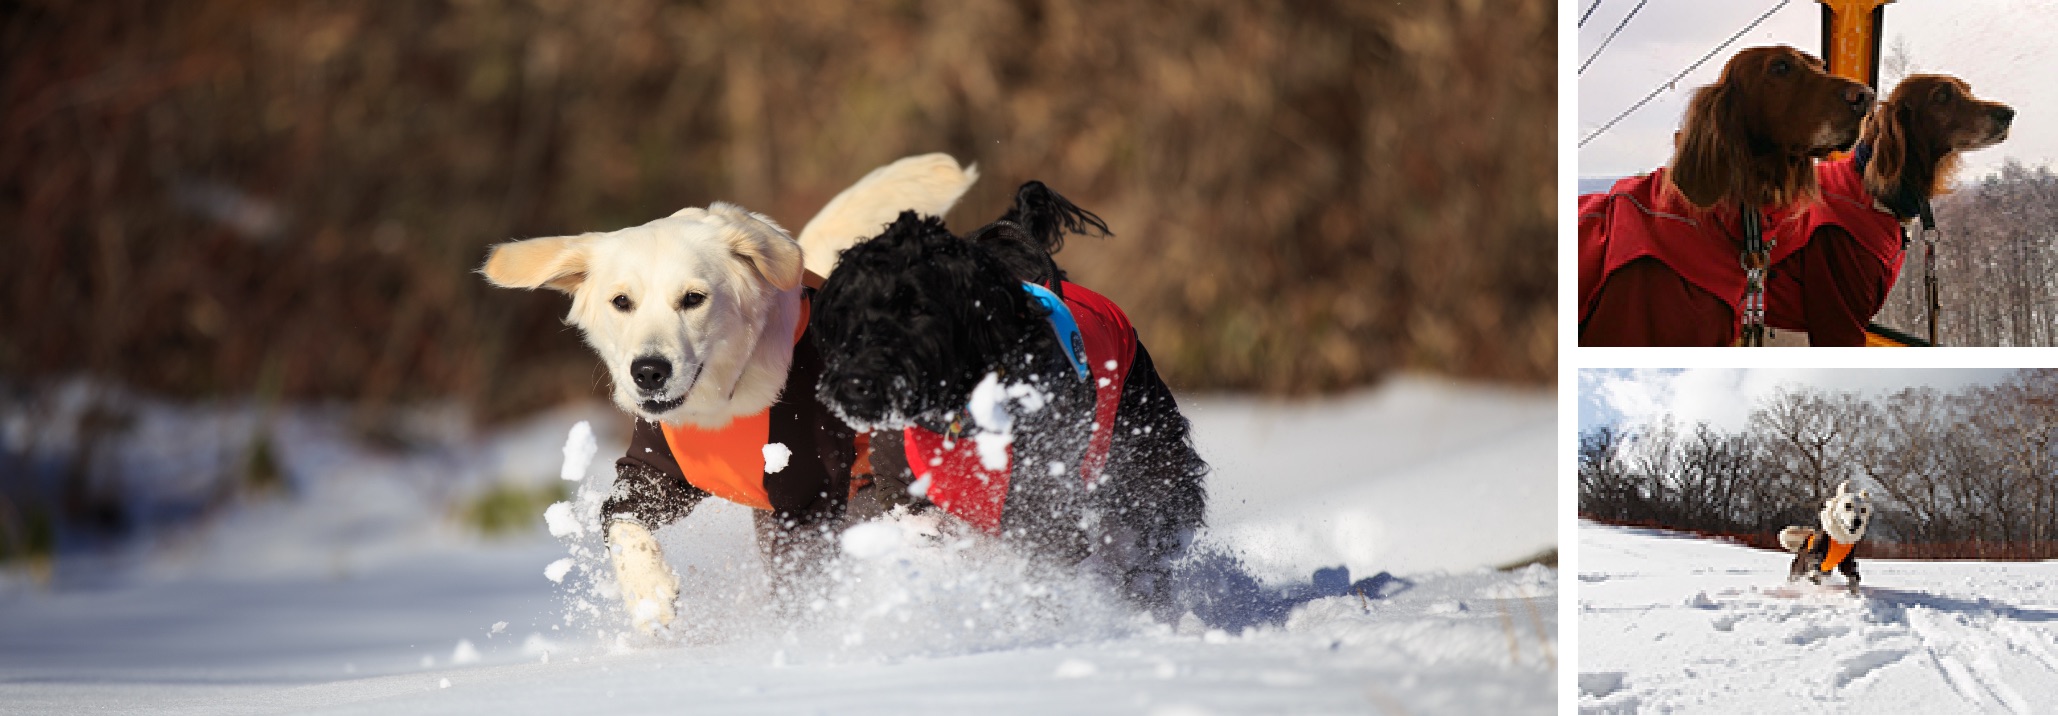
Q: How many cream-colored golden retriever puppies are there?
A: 2